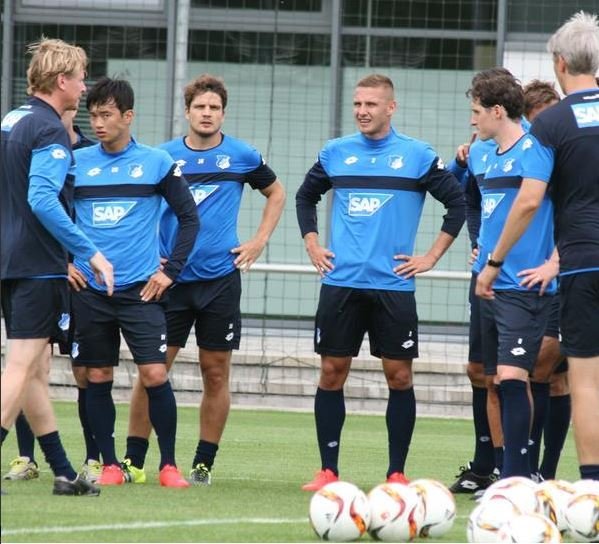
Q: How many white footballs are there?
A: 8